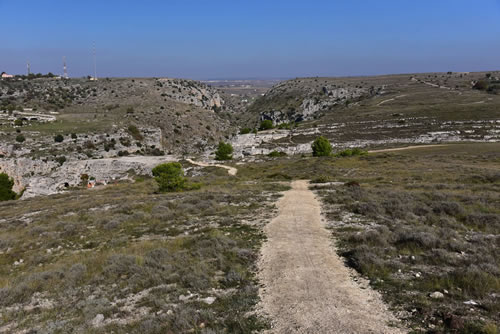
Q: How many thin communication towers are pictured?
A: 3